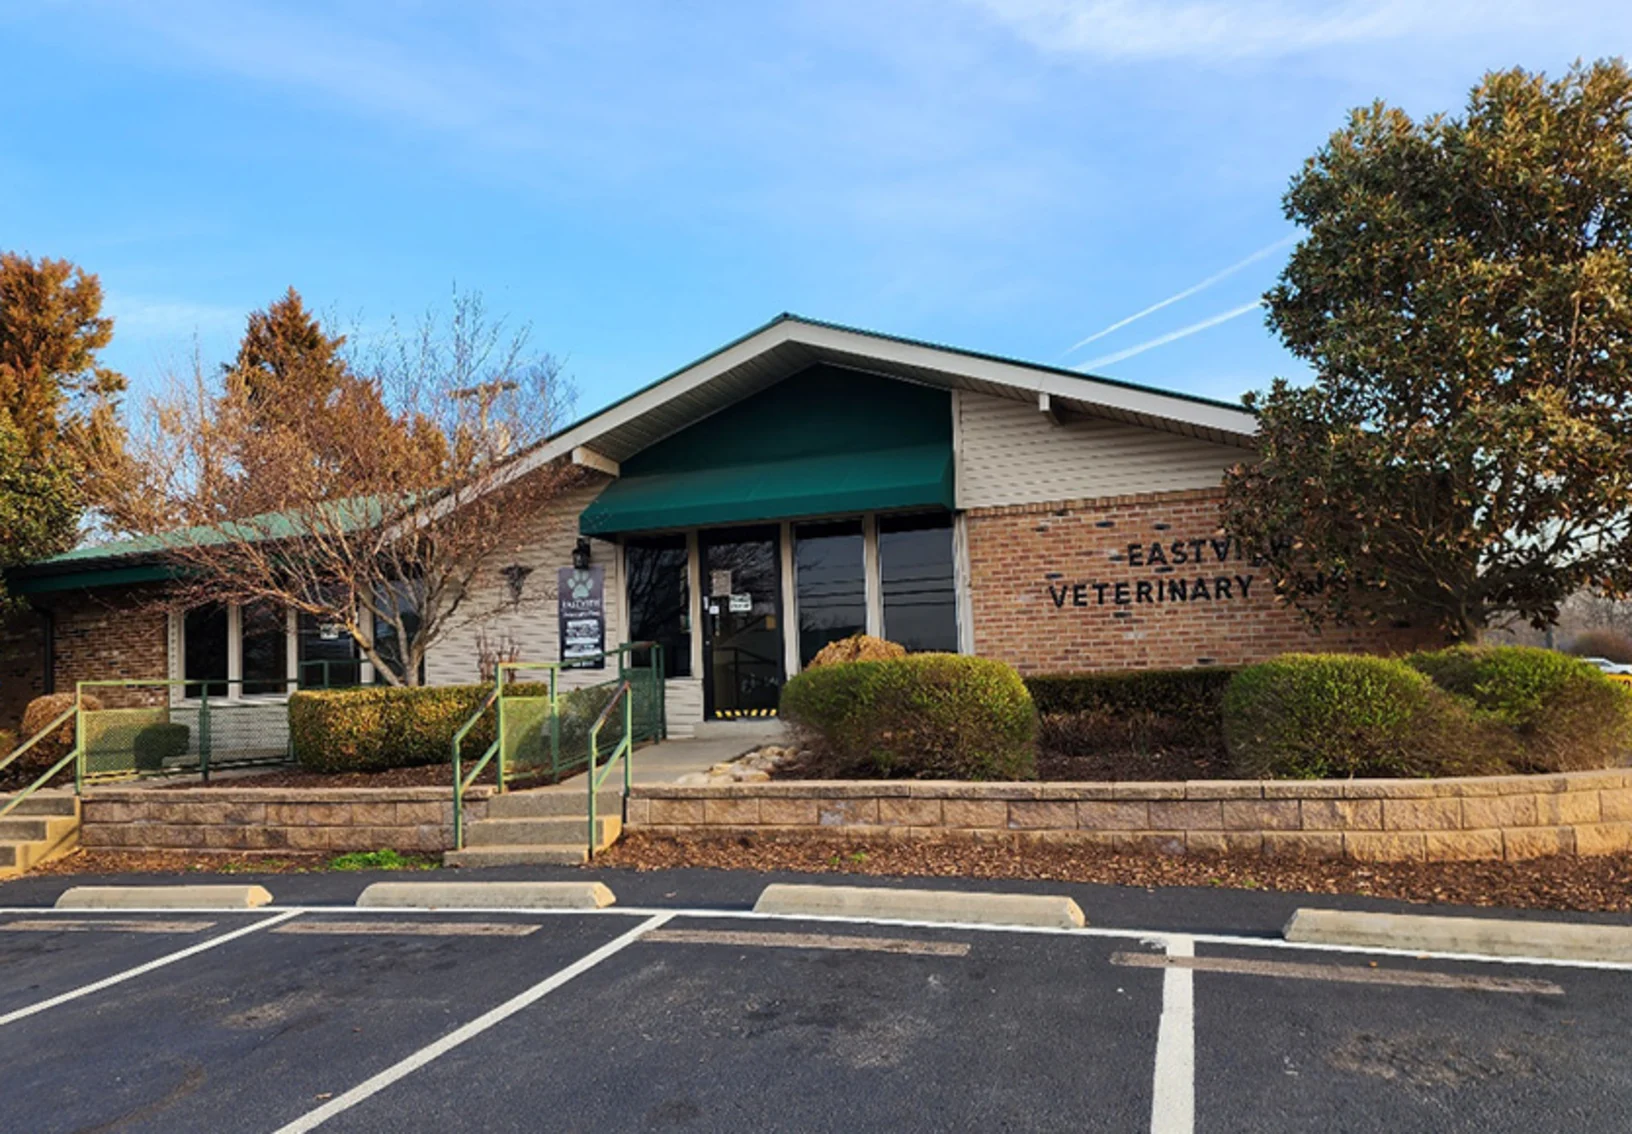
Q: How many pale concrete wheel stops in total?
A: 4